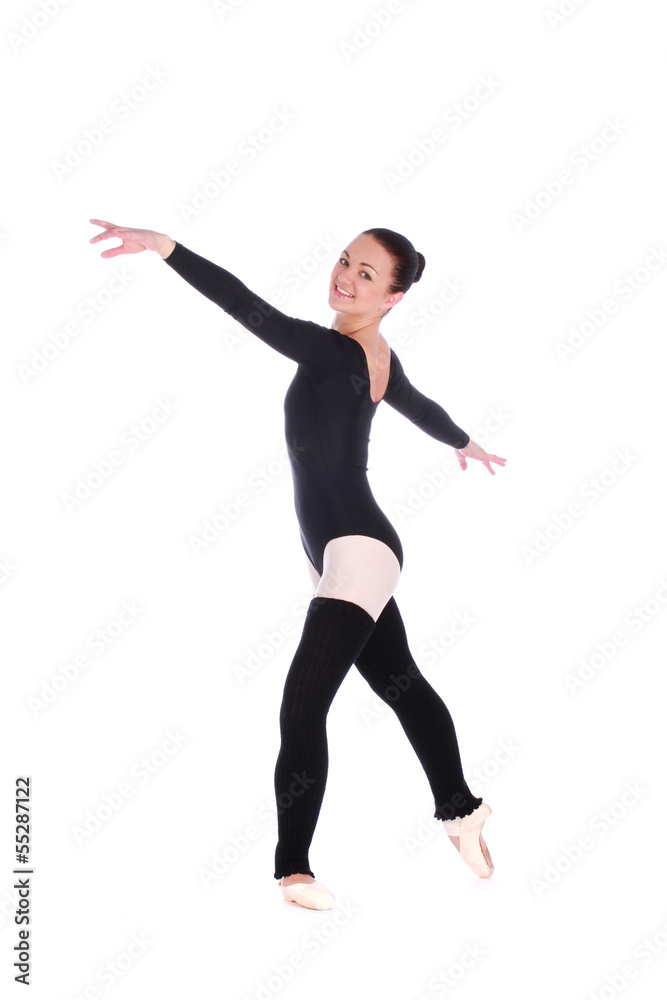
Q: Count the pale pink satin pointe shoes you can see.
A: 2